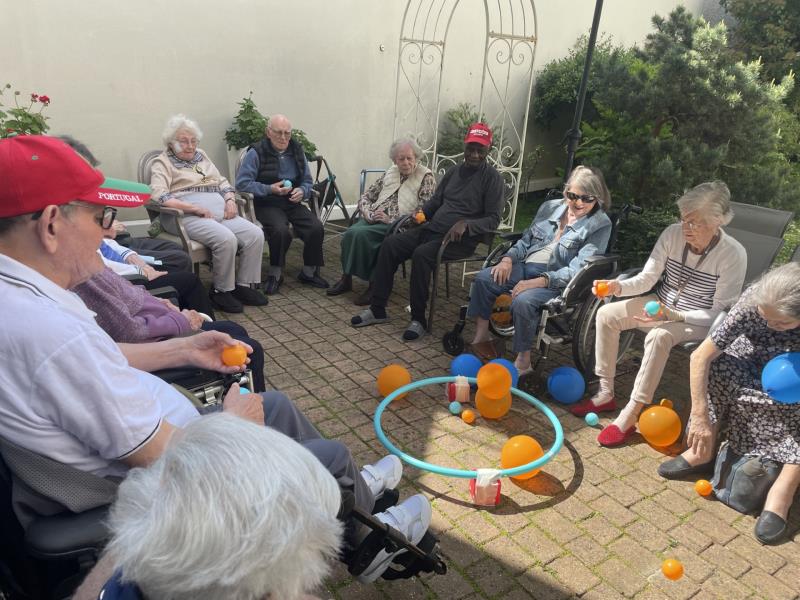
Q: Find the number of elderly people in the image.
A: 12